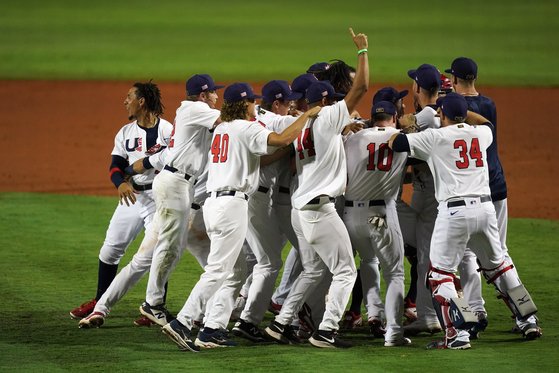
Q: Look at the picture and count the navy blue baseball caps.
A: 11